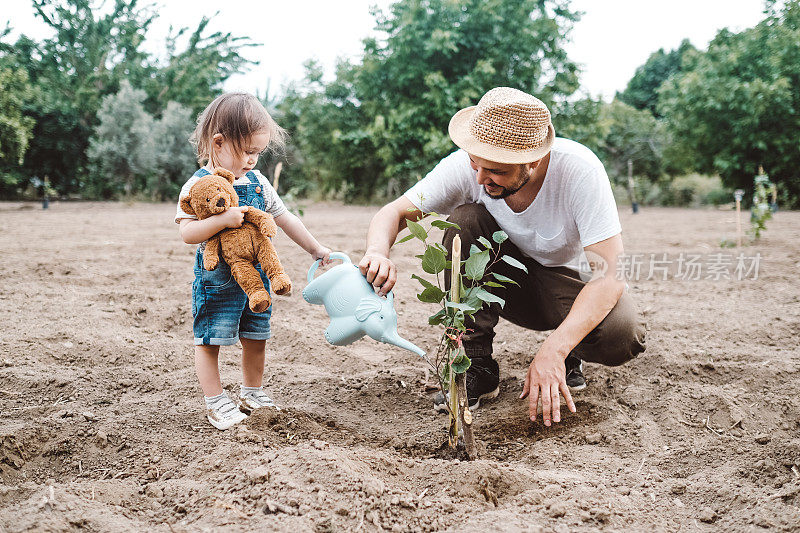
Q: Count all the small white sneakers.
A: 2